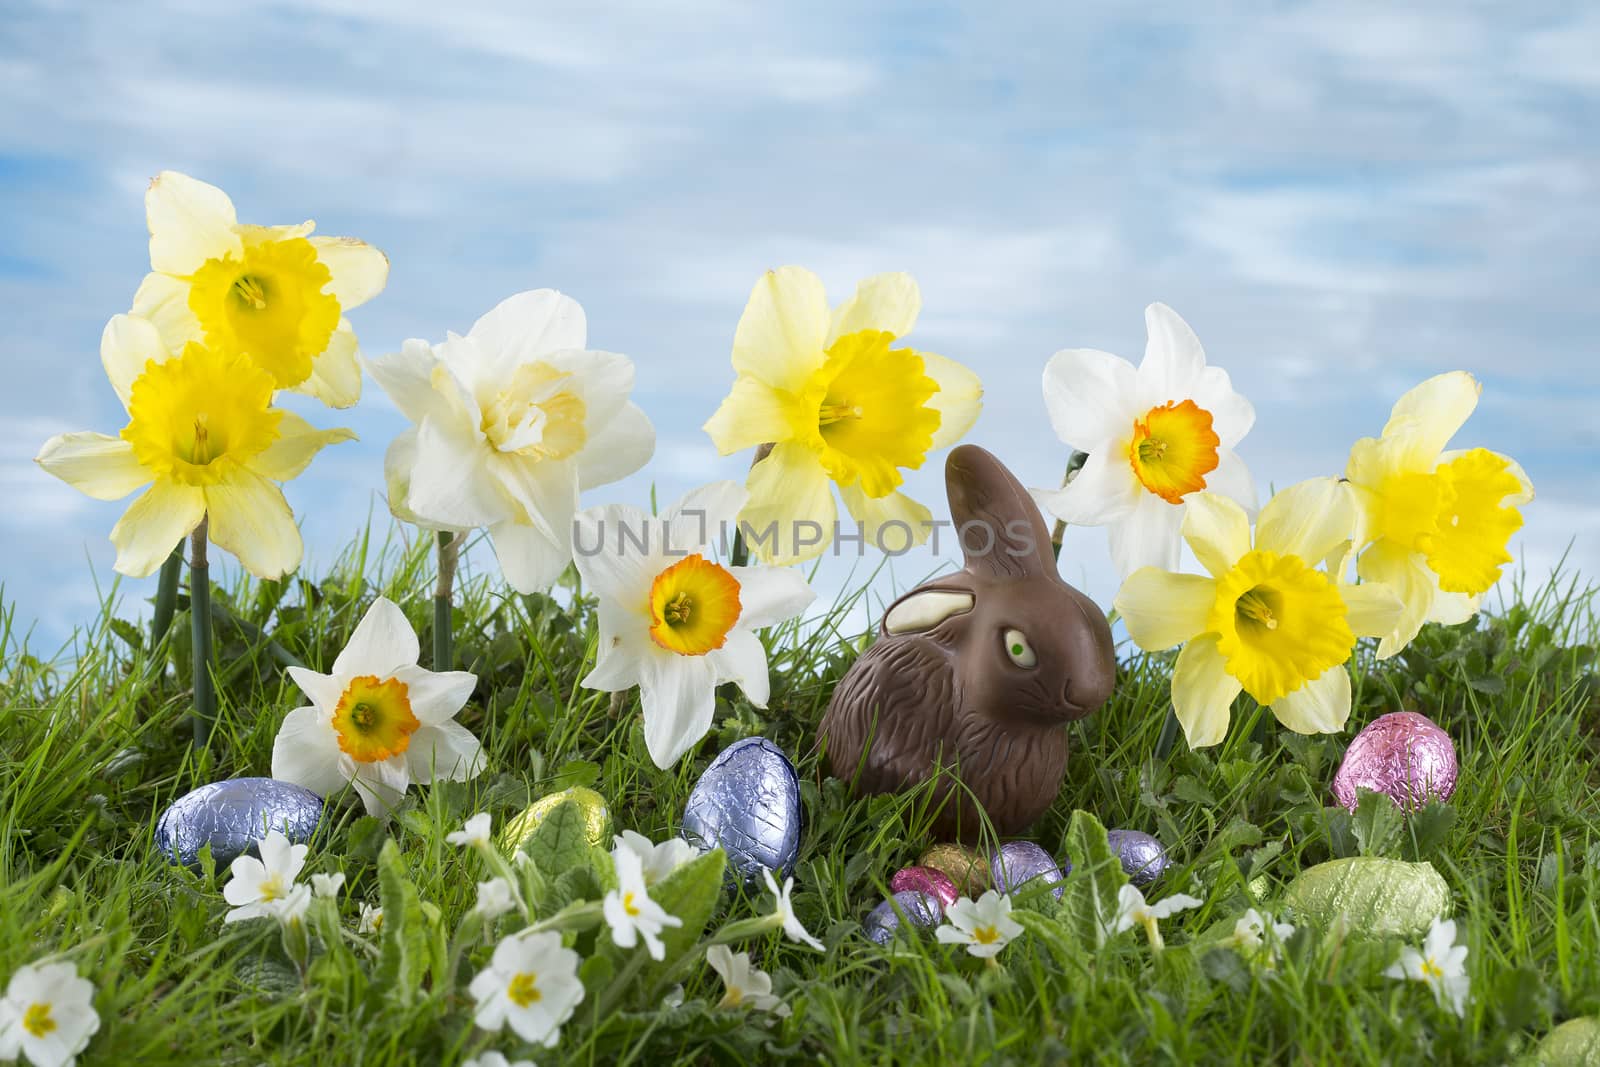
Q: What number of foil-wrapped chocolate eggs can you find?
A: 11